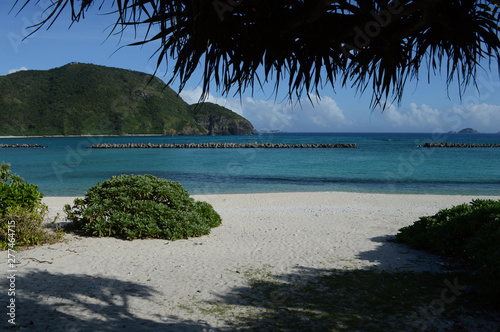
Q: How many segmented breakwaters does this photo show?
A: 3